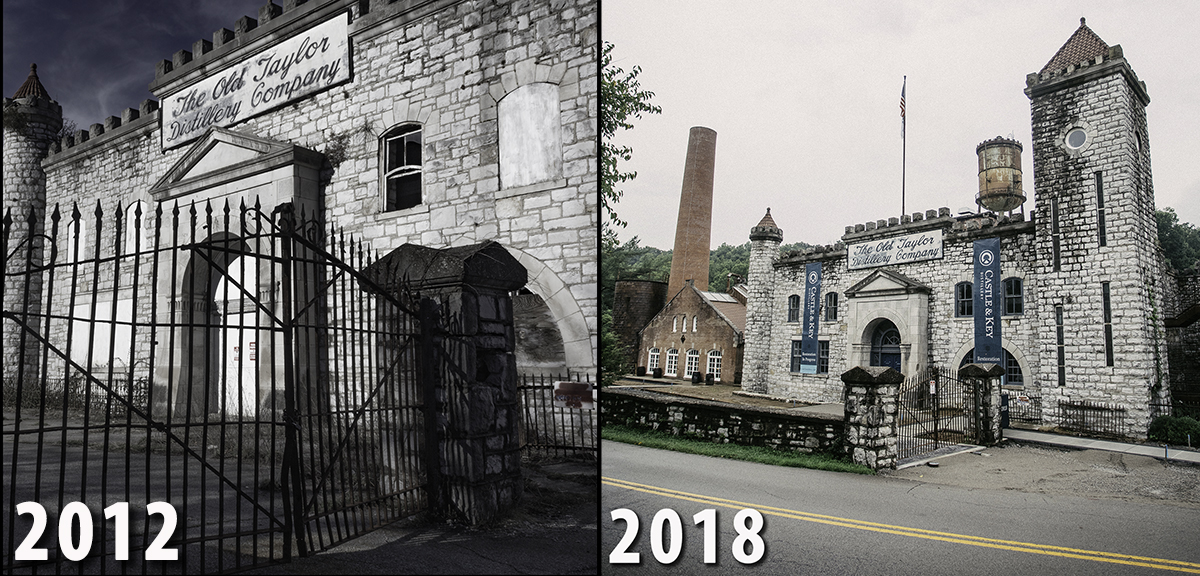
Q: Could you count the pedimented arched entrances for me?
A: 2